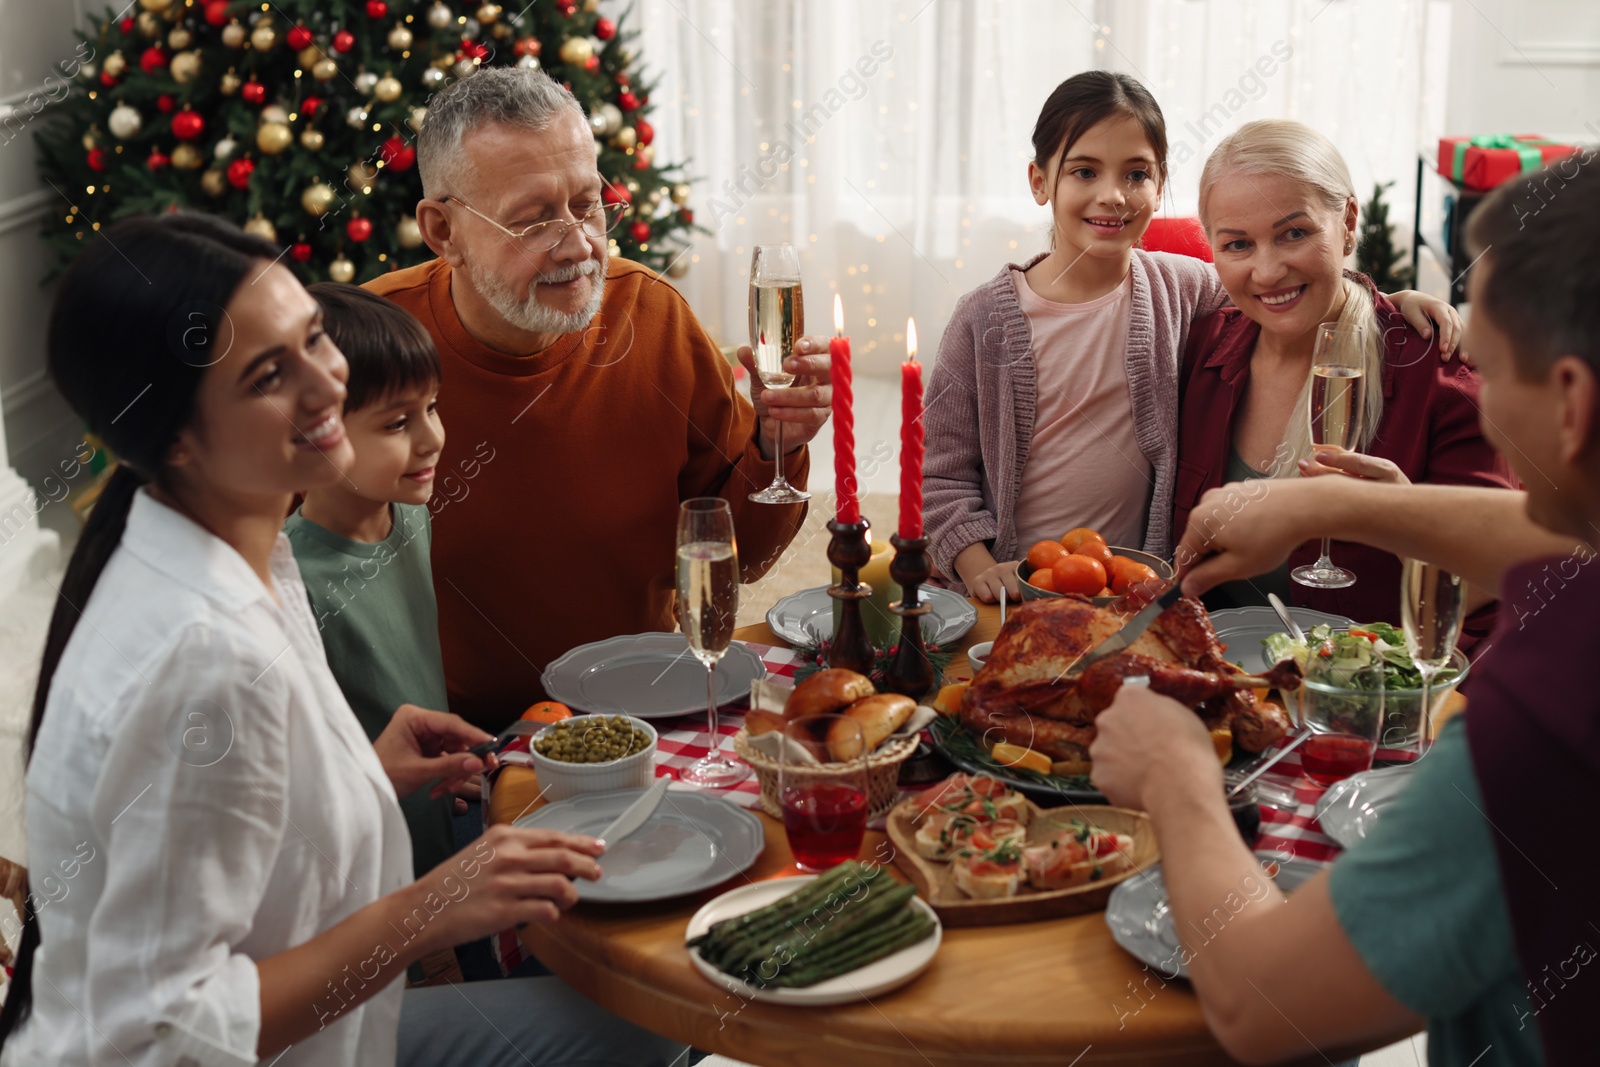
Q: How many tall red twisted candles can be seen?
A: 2